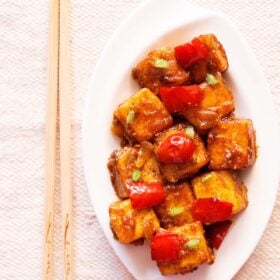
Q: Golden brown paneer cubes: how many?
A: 11